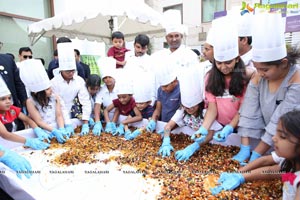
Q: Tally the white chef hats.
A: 13